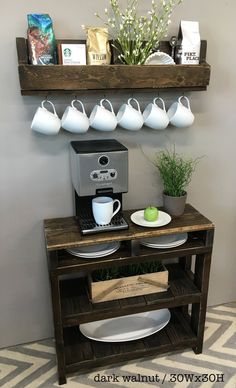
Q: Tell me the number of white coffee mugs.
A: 7